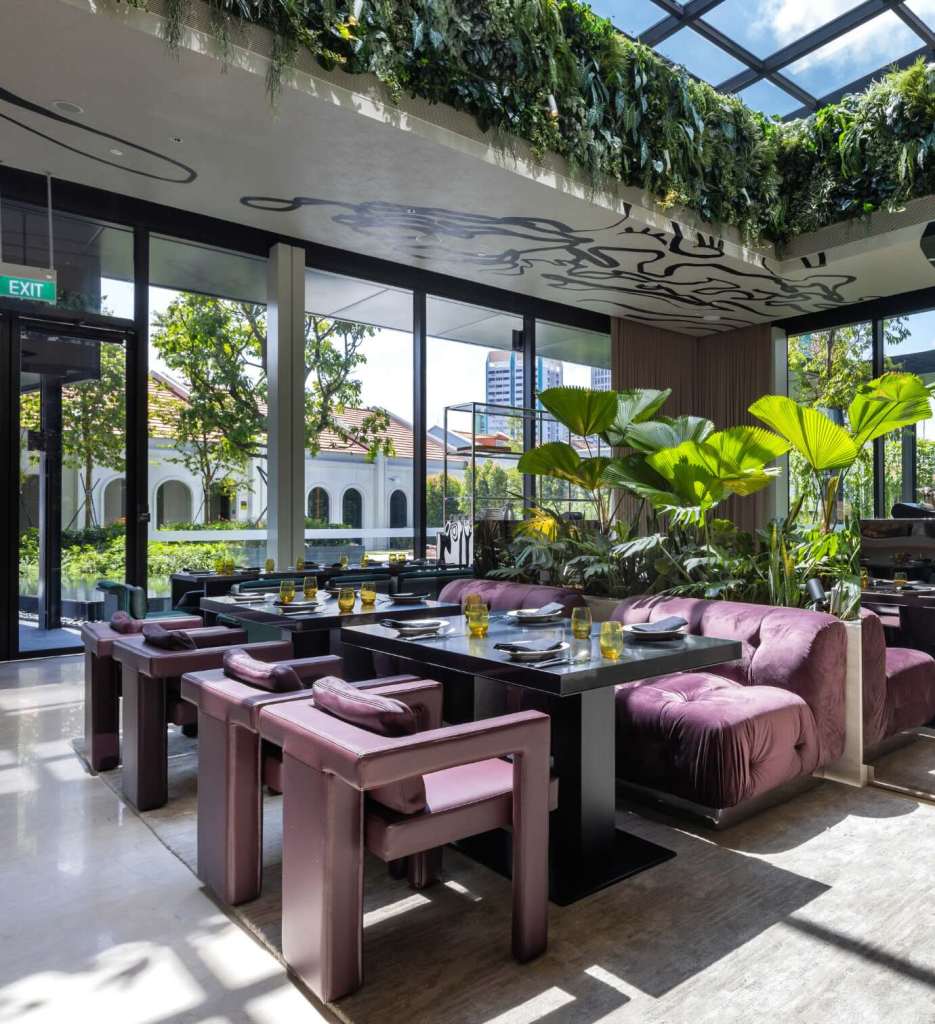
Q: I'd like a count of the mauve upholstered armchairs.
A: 4